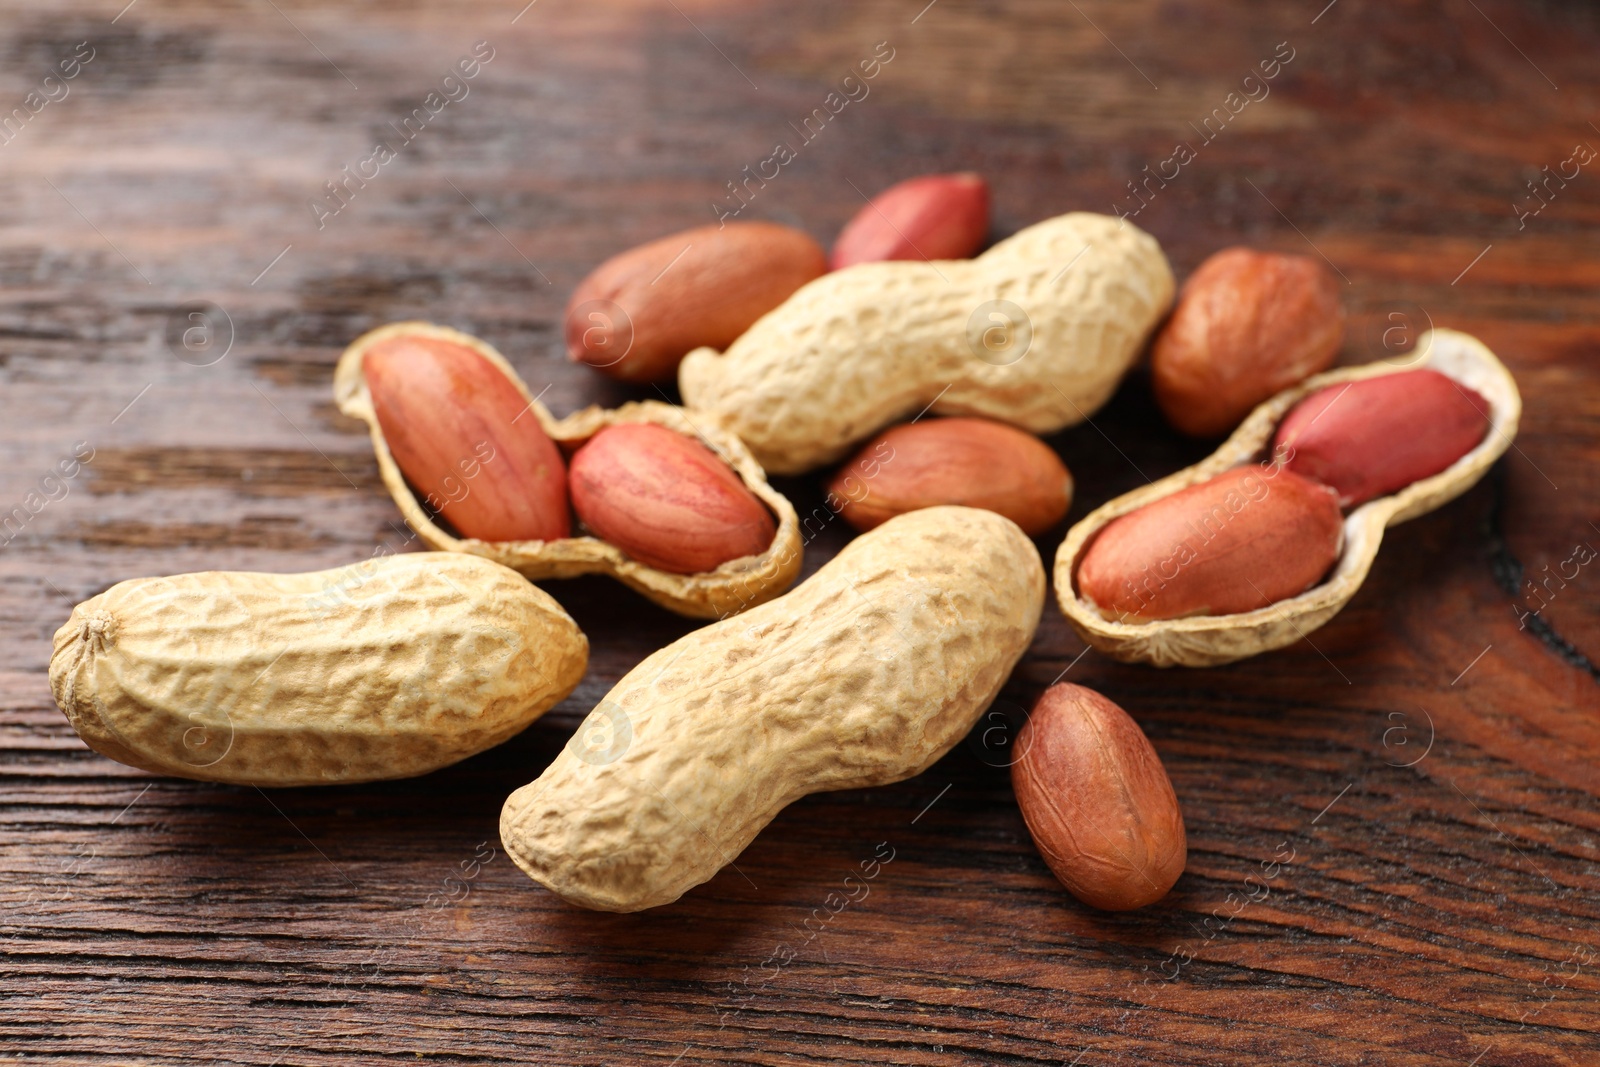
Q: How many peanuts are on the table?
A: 12